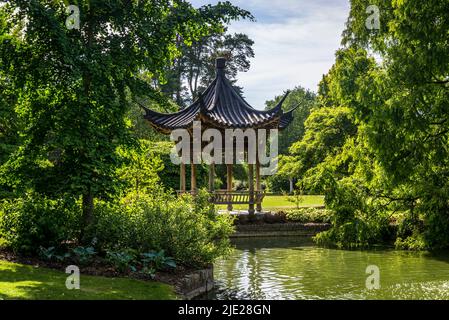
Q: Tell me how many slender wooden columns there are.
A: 6